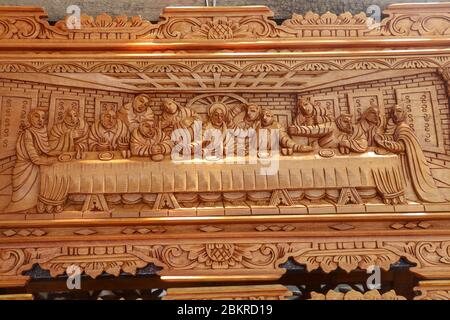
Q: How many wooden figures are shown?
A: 13